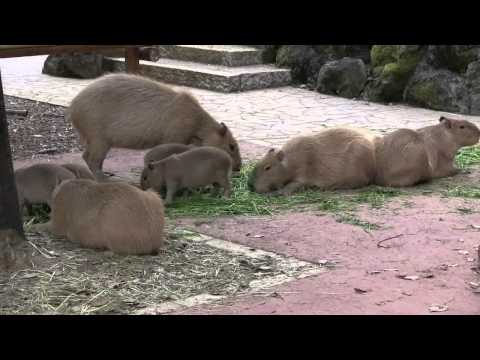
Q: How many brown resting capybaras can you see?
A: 3